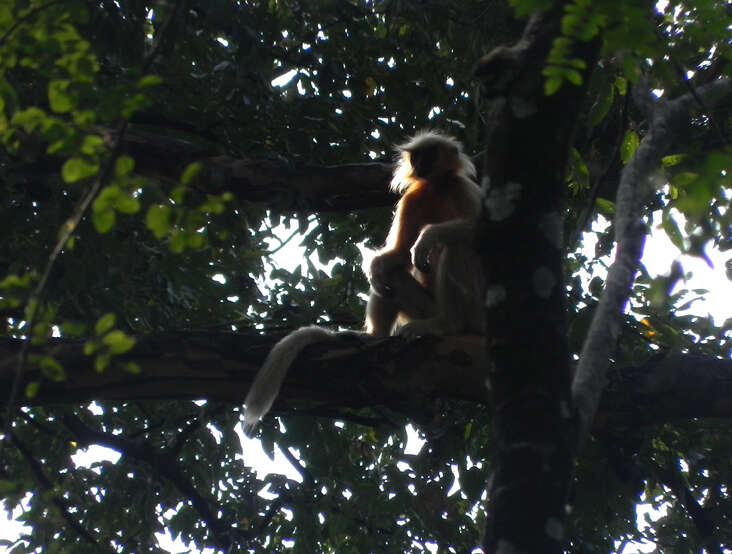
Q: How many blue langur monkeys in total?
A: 0